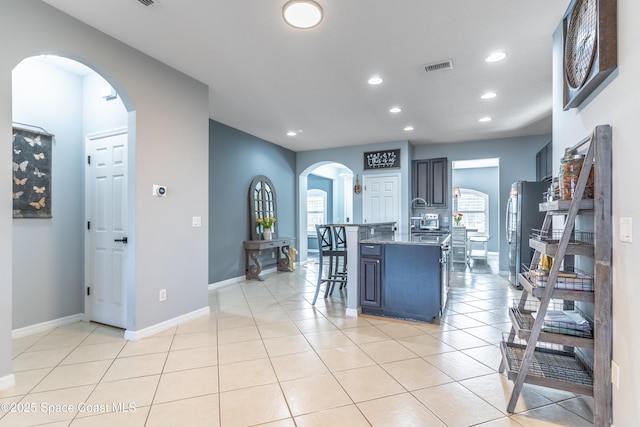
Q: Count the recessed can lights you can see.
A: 7